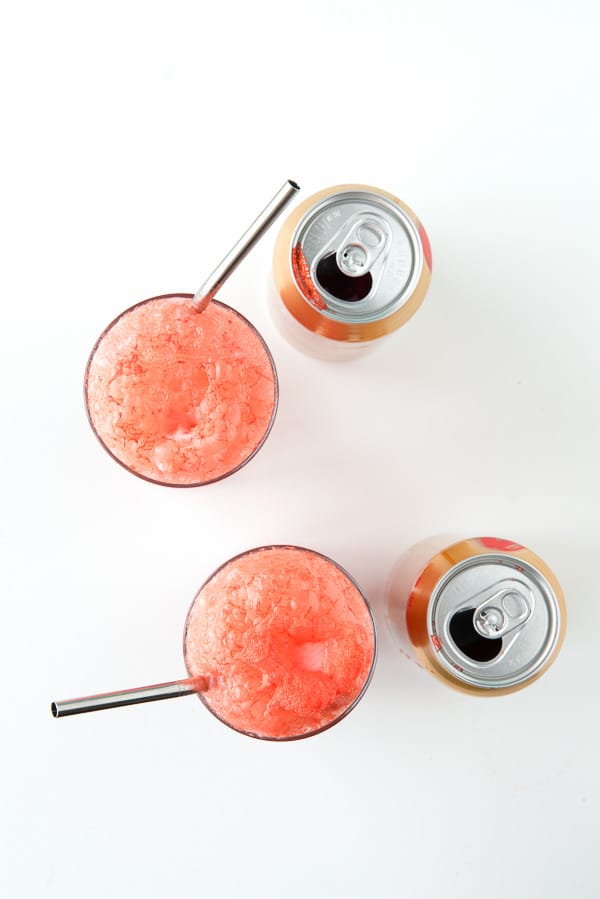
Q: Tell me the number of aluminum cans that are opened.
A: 2